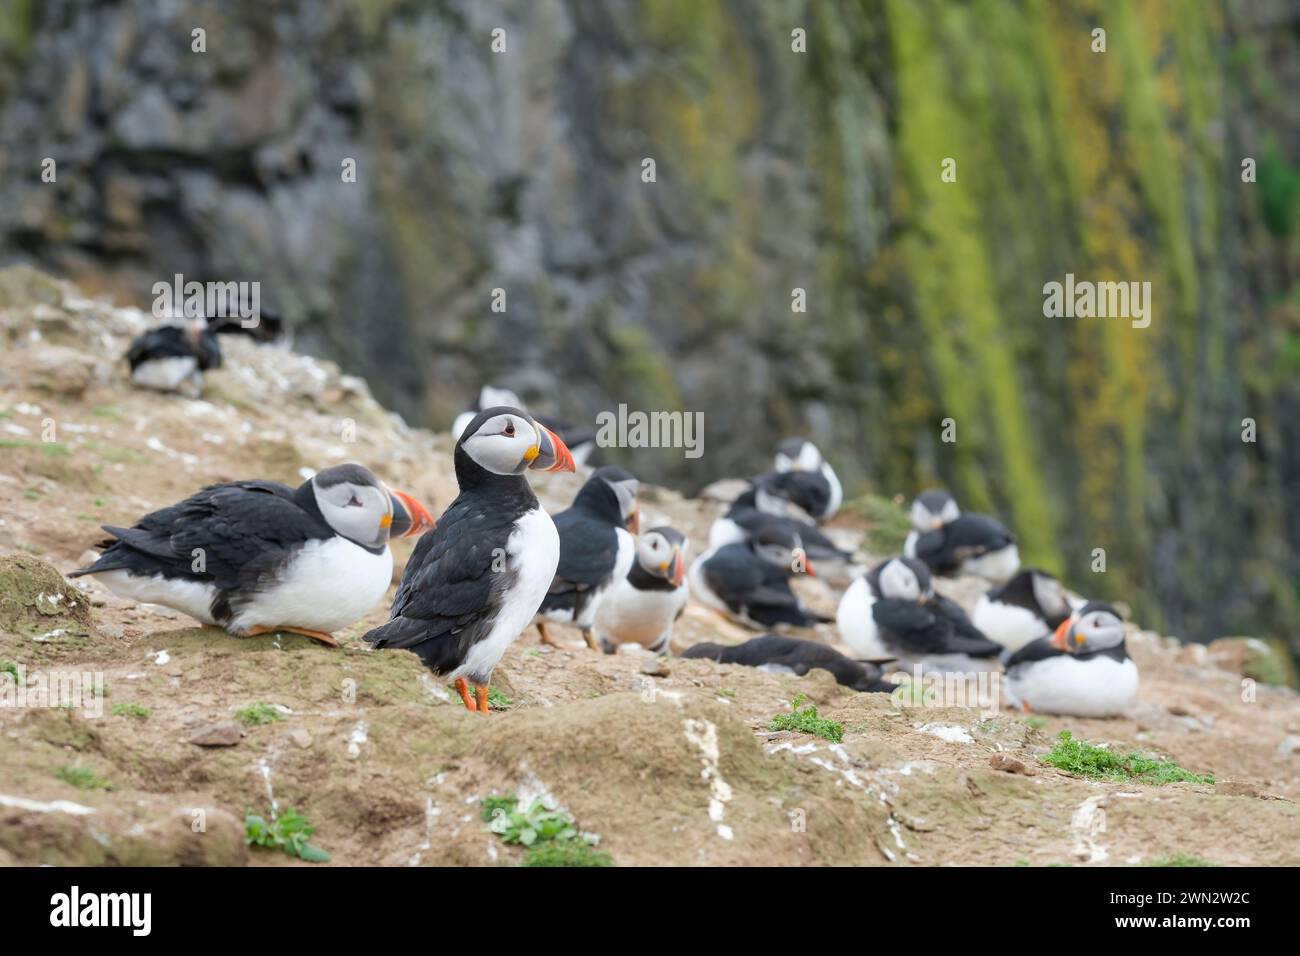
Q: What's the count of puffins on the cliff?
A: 15